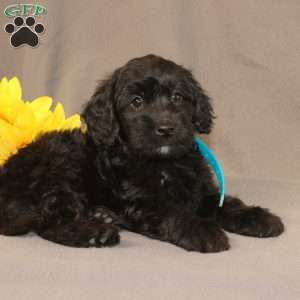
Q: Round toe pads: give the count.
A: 4